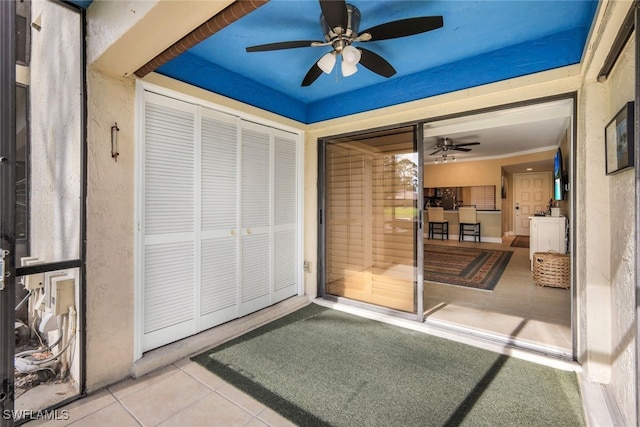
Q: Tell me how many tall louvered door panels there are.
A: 4